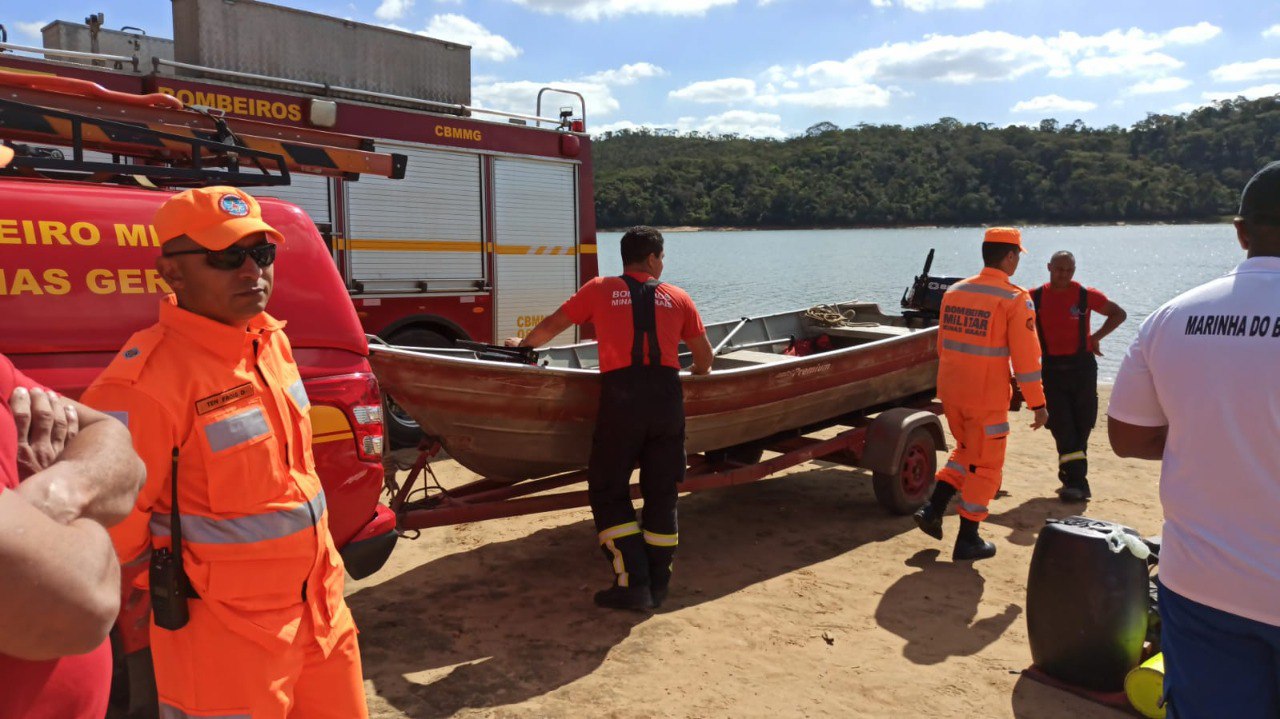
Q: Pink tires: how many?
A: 0